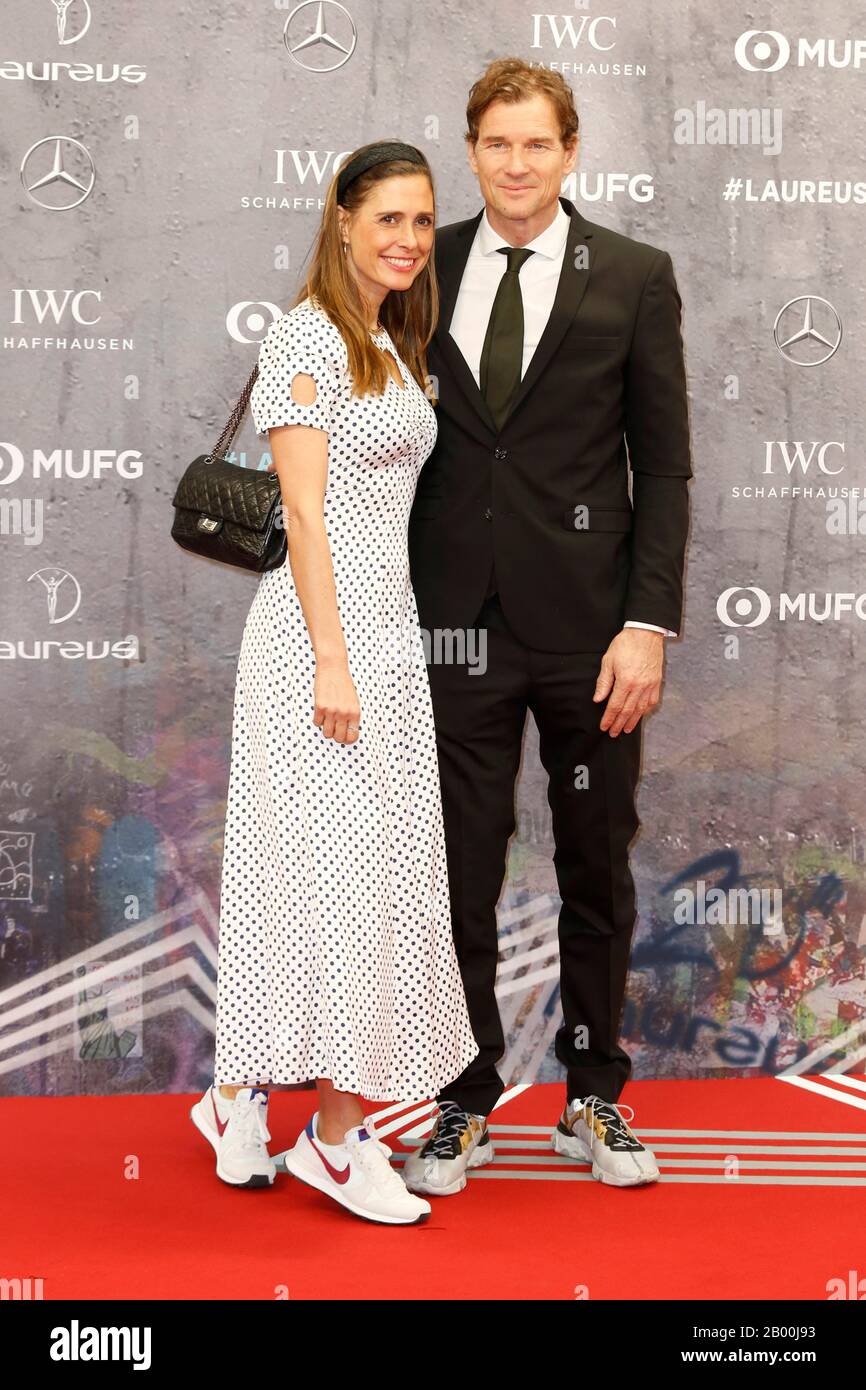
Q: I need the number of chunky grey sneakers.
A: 2